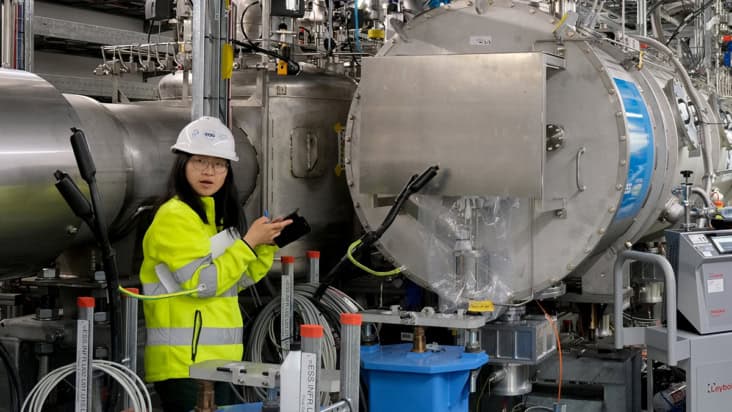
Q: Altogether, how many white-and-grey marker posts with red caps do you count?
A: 6